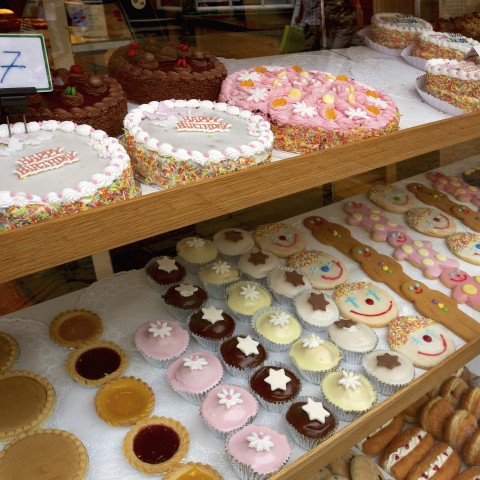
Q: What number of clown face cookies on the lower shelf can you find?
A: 7